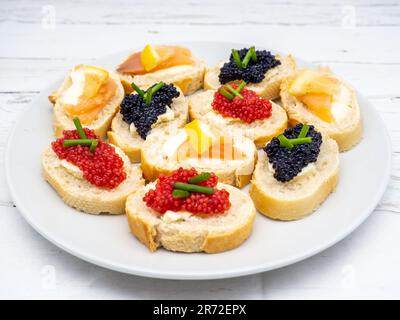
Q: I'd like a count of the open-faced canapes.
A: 10